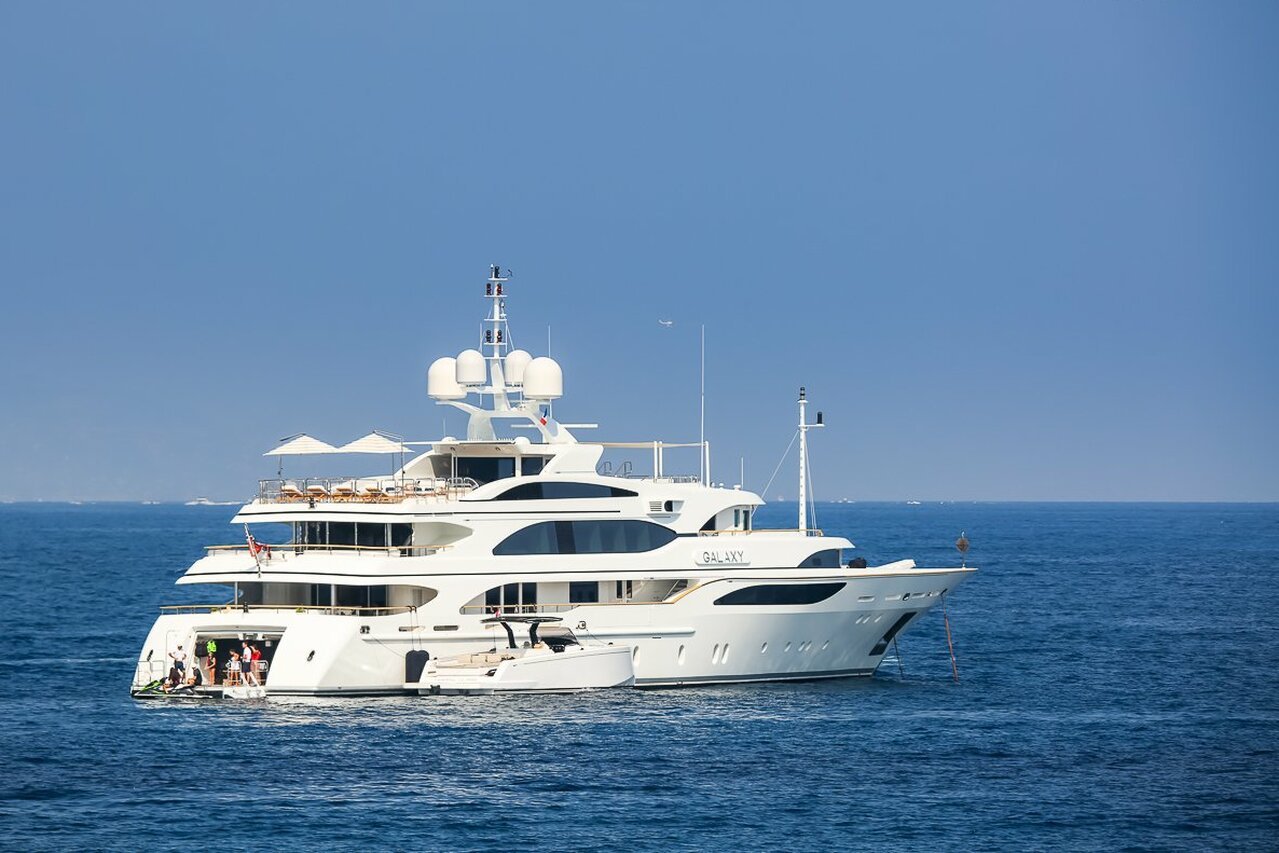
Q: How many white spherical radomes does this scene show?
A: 4